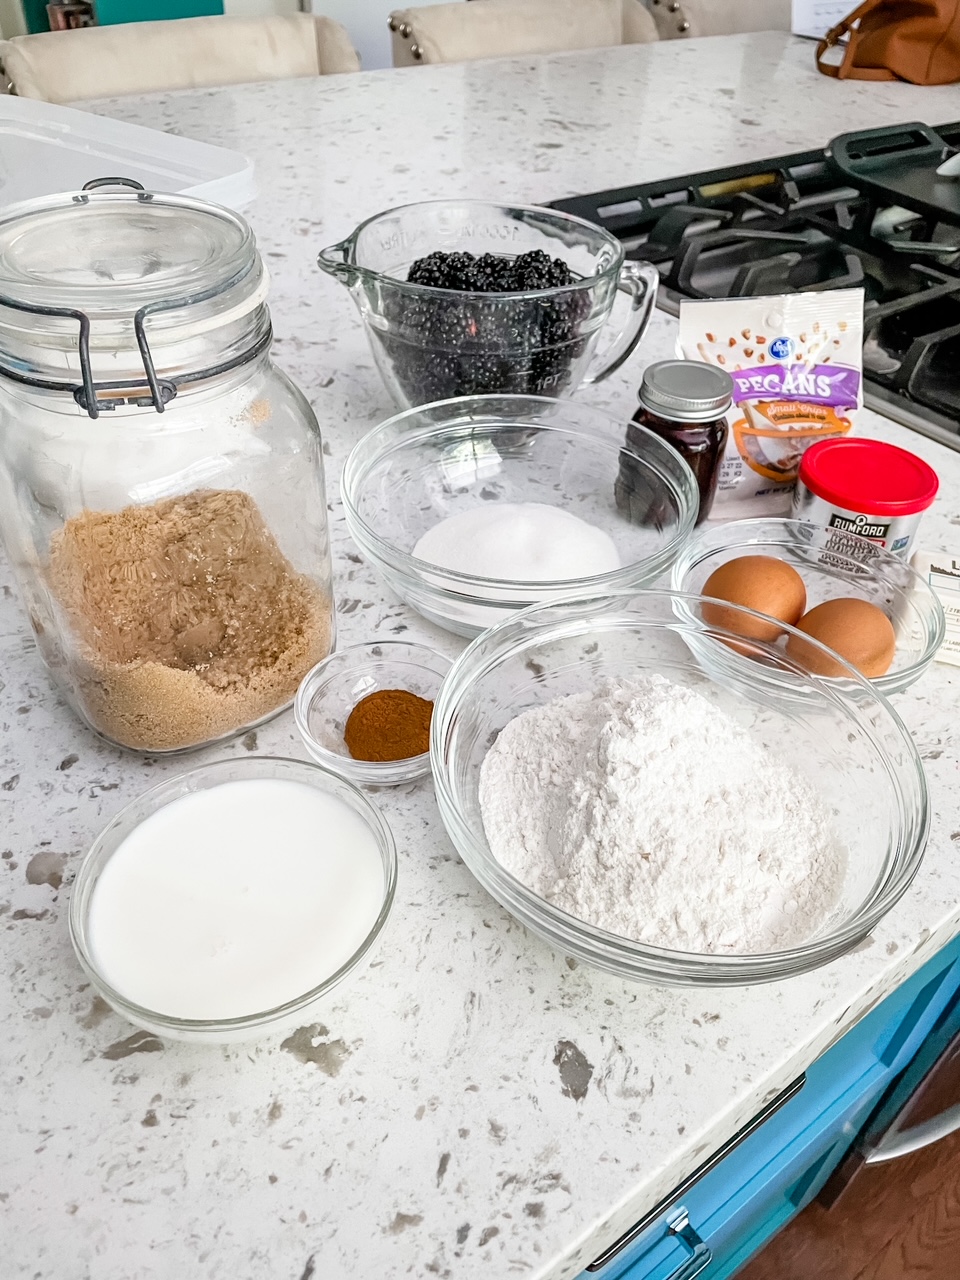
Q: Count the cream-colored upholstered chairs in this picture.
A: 3